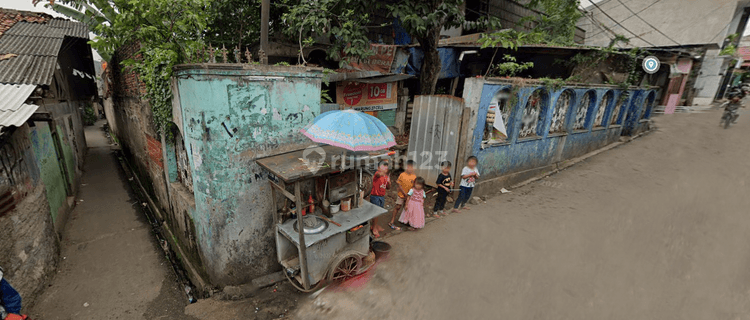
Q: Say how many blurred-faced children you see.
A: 5